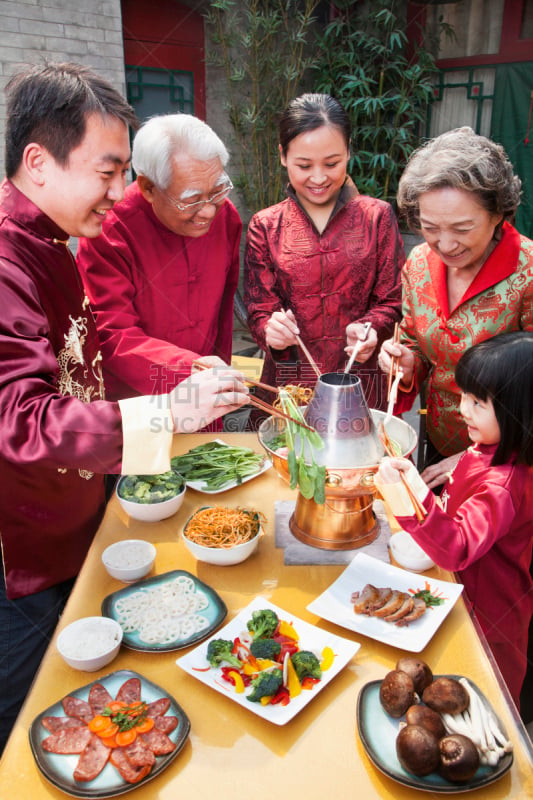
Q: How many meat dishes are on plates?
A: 2